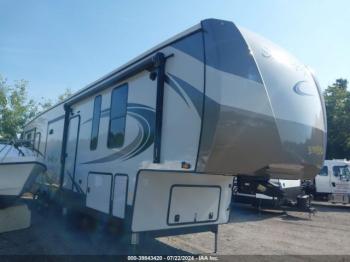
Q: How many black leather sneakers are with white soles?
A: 0